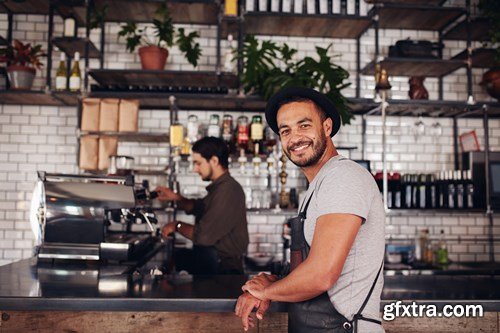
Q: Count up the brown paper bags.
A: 5